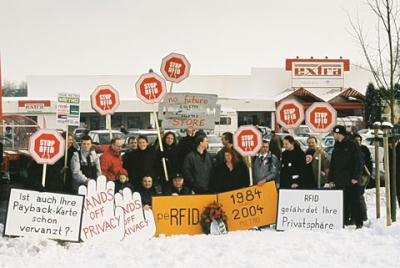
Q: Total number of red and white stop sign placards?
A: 7